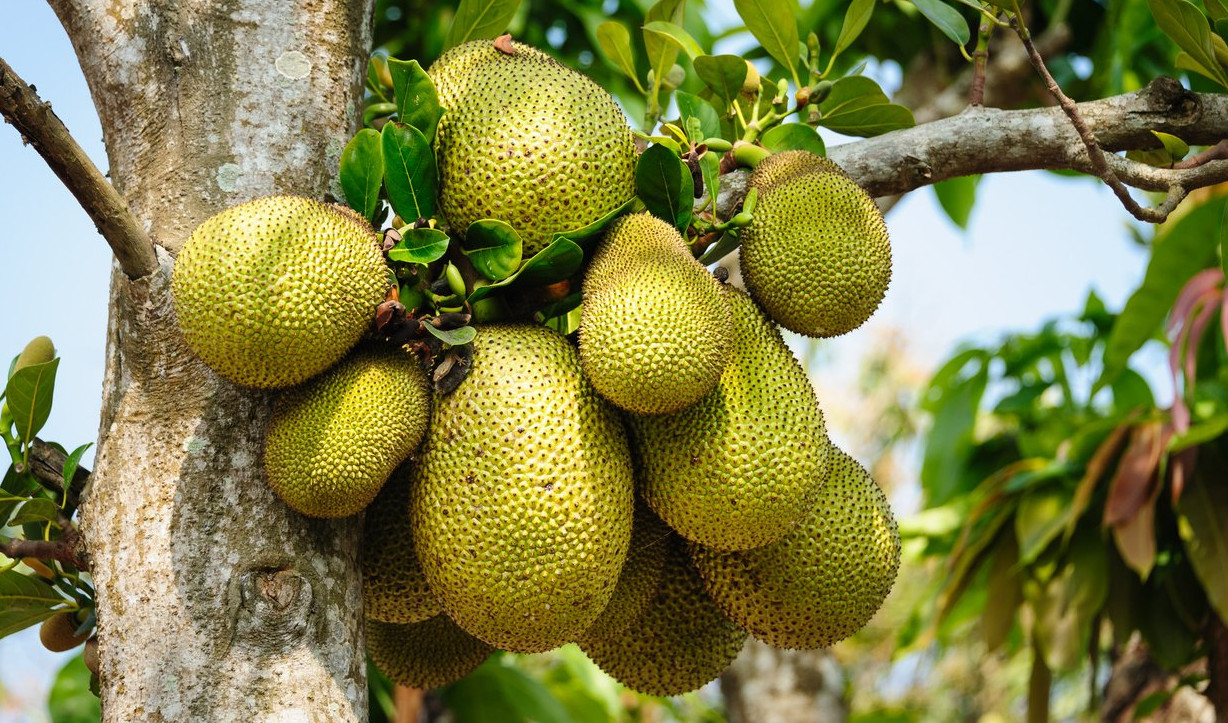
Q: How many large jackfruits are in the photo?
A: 12